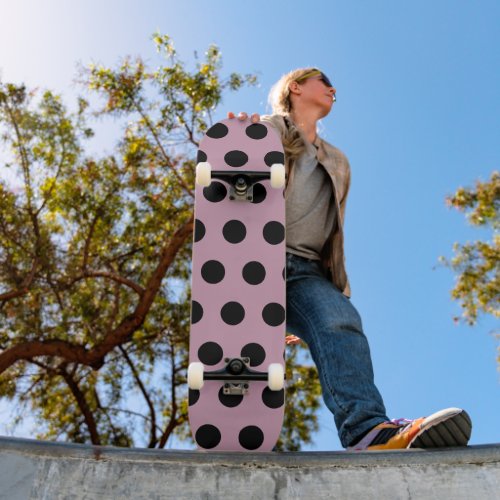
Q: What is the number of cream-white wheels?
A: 4